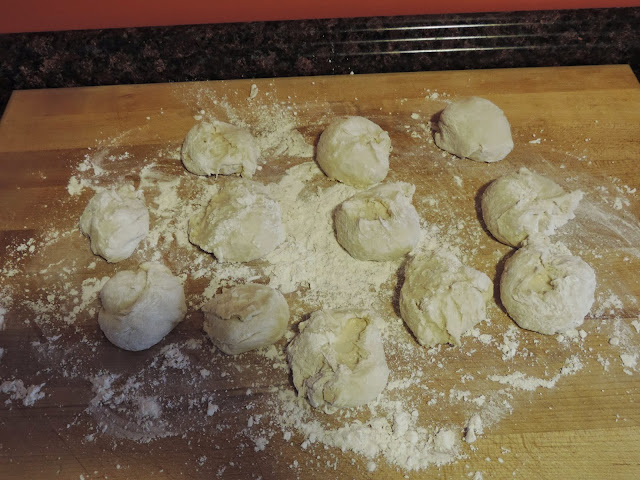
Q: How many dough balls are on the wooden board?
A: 12